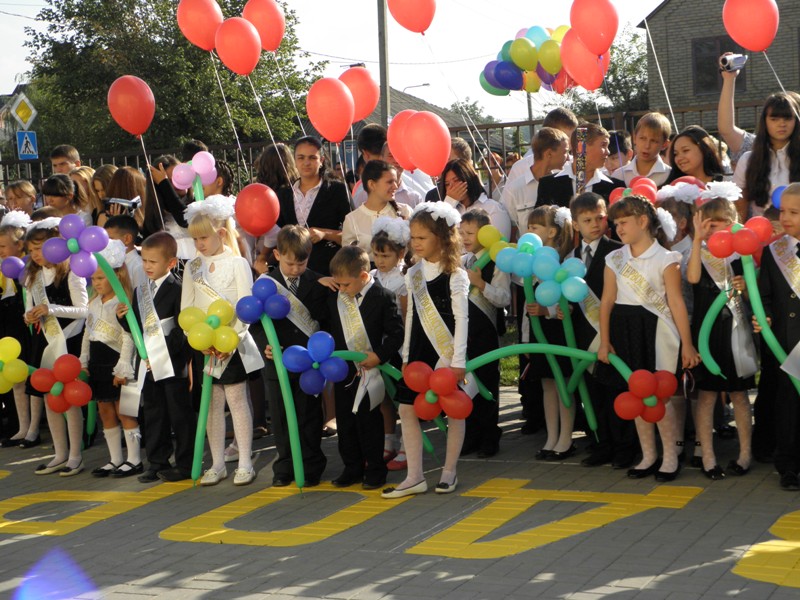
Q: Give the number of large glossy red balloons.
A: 13